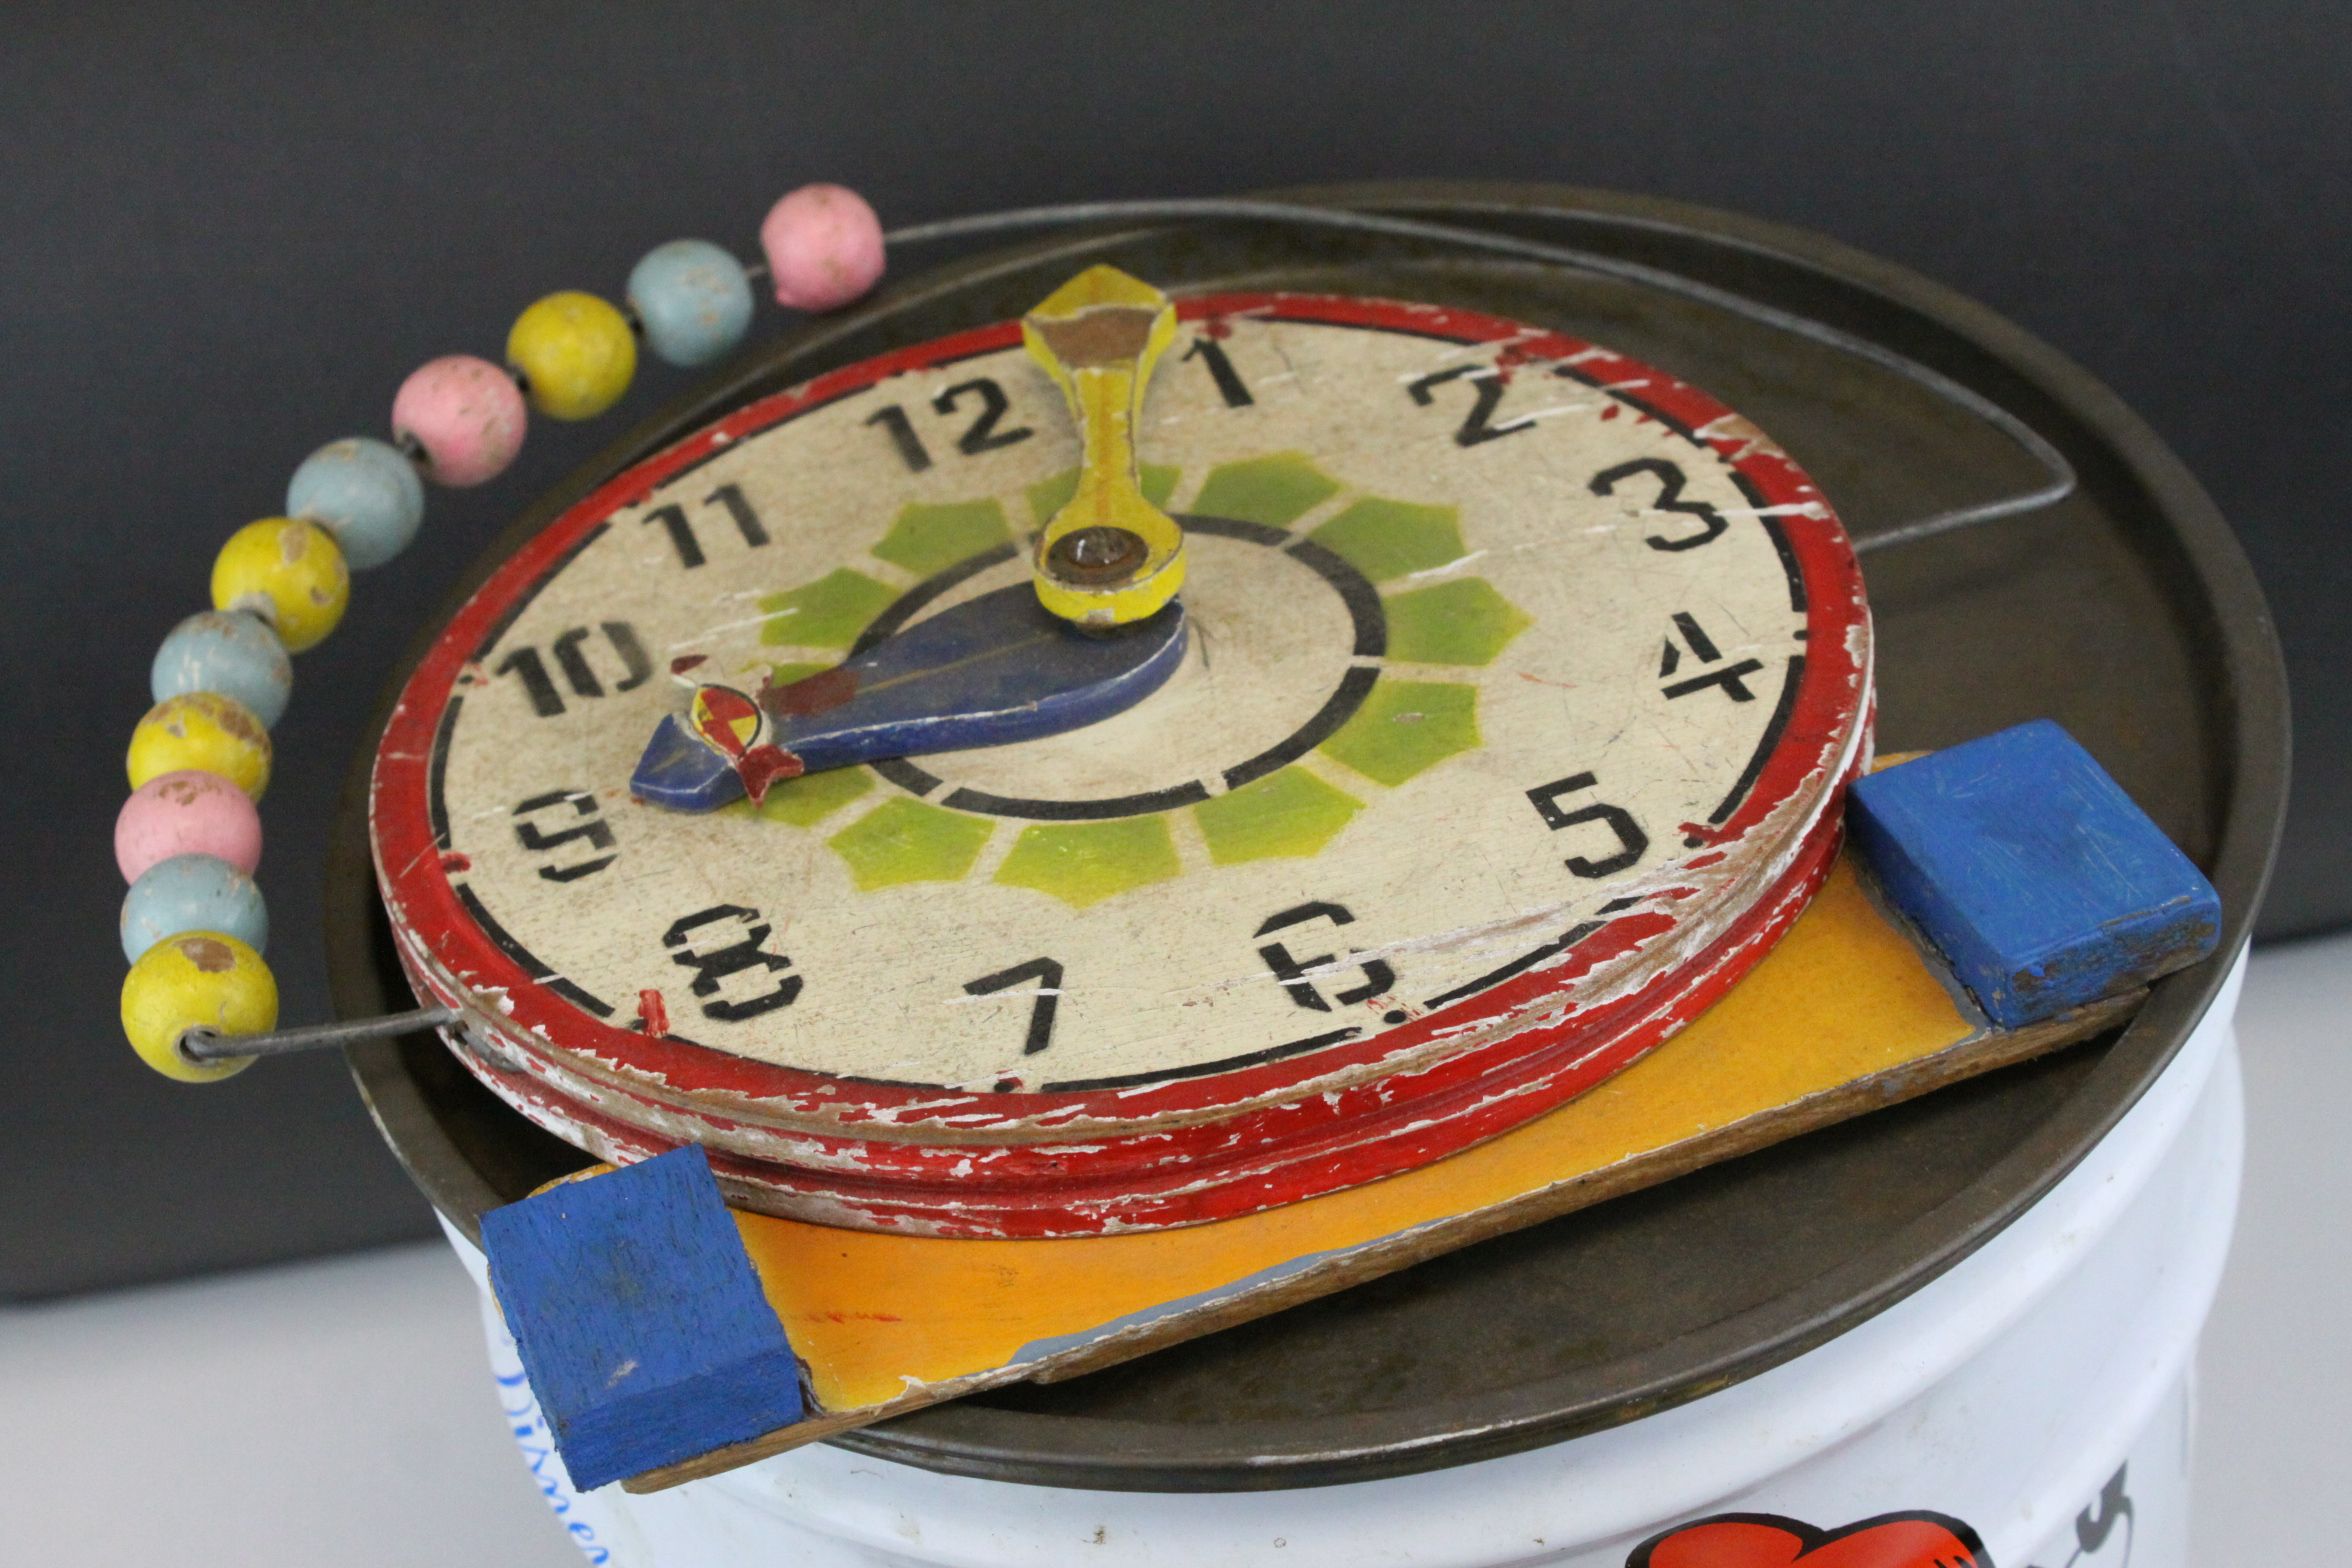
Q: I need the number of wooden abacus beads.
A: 11